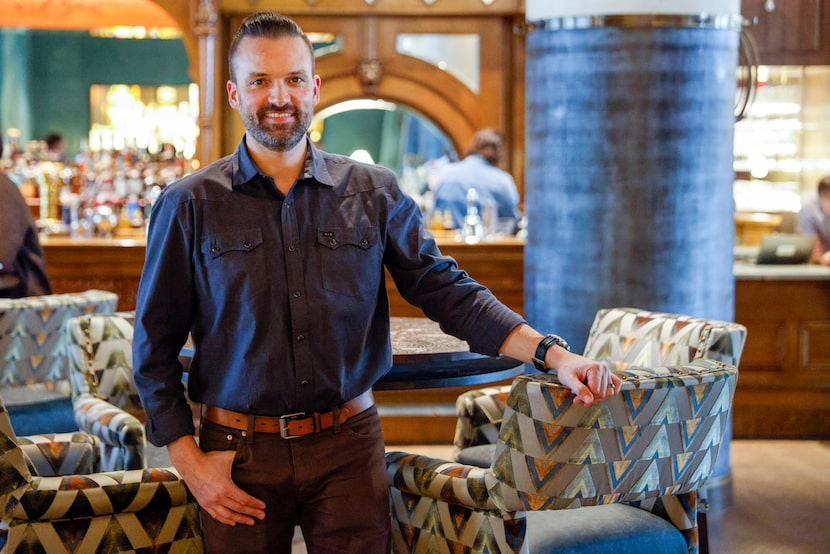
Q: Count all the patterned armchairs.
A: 5